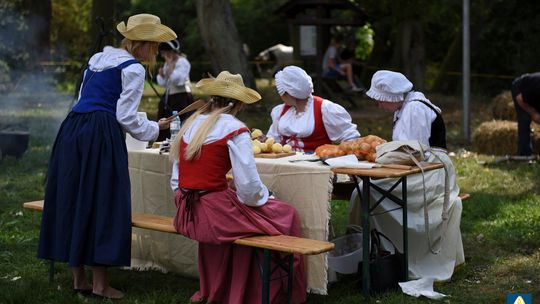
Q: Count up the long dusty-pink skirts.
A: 1